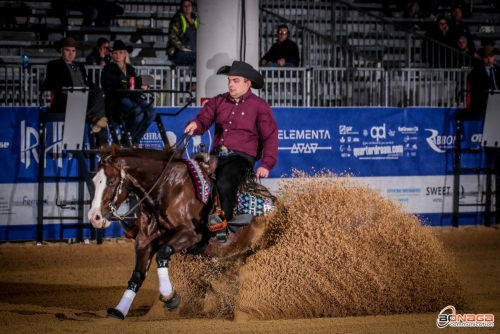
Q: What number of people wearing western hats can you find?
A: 4